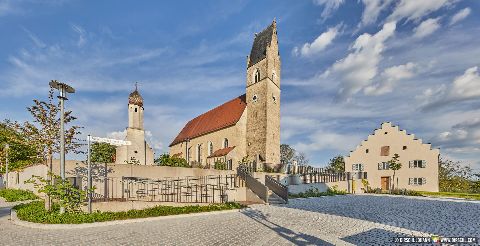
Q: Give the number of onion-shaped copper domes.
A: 1